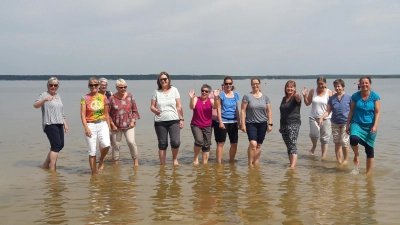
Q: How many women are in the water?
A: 12